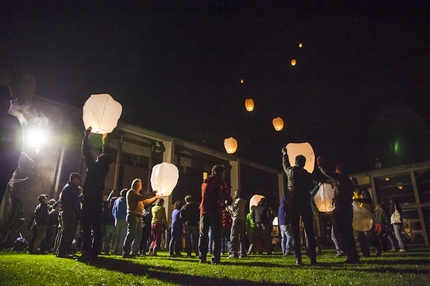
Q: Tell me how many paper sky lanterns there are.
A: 12